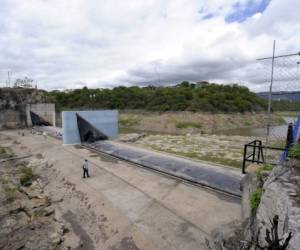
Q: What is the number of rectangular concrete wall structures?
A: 2